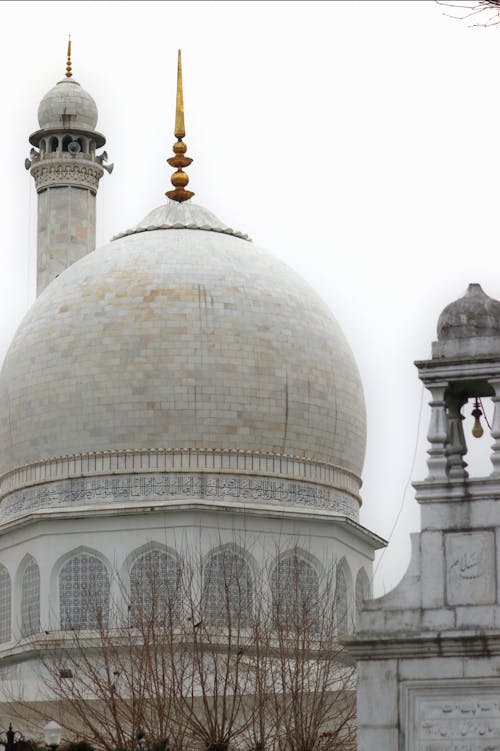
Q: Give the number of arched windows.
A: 8